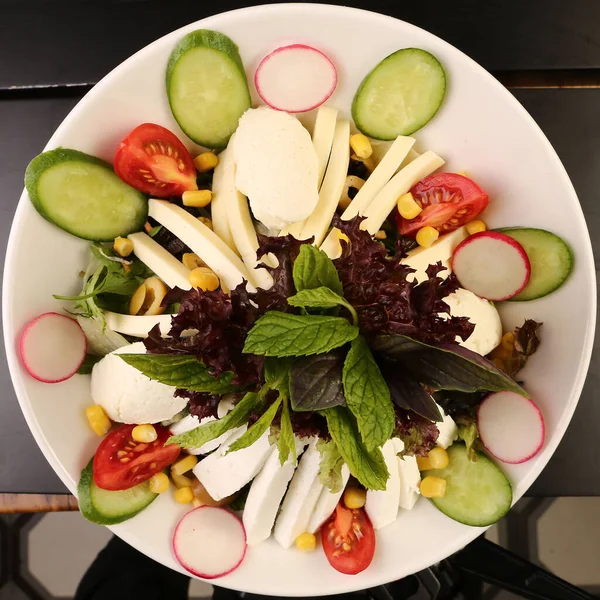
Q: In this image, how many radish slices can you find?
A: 5